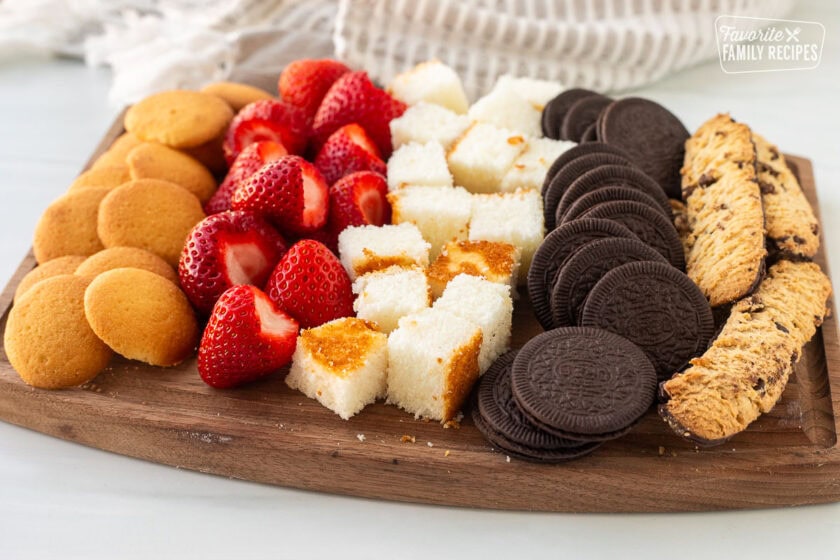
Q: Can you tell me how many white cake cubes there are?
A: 15